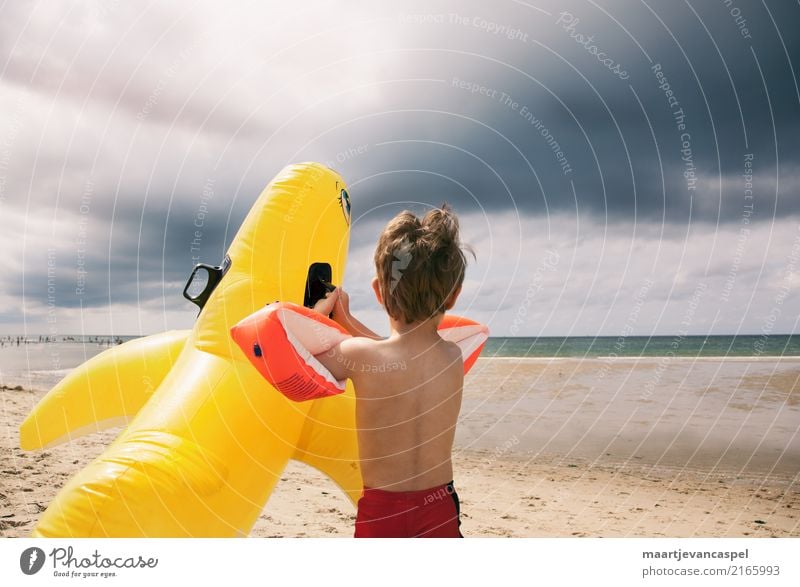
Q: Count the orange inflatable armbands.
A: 2